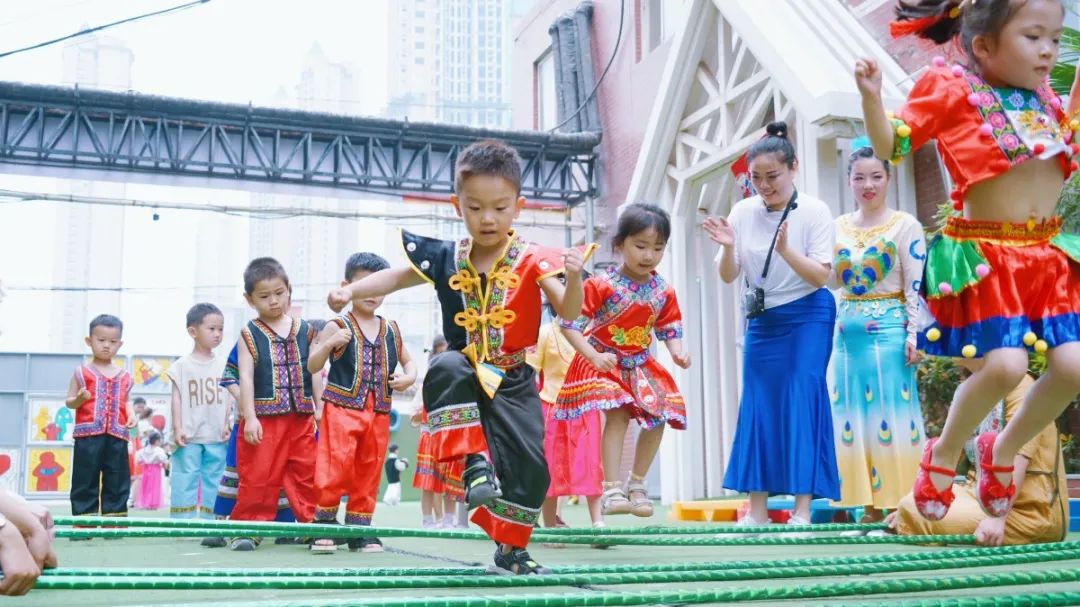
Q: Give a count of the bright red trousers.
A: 2